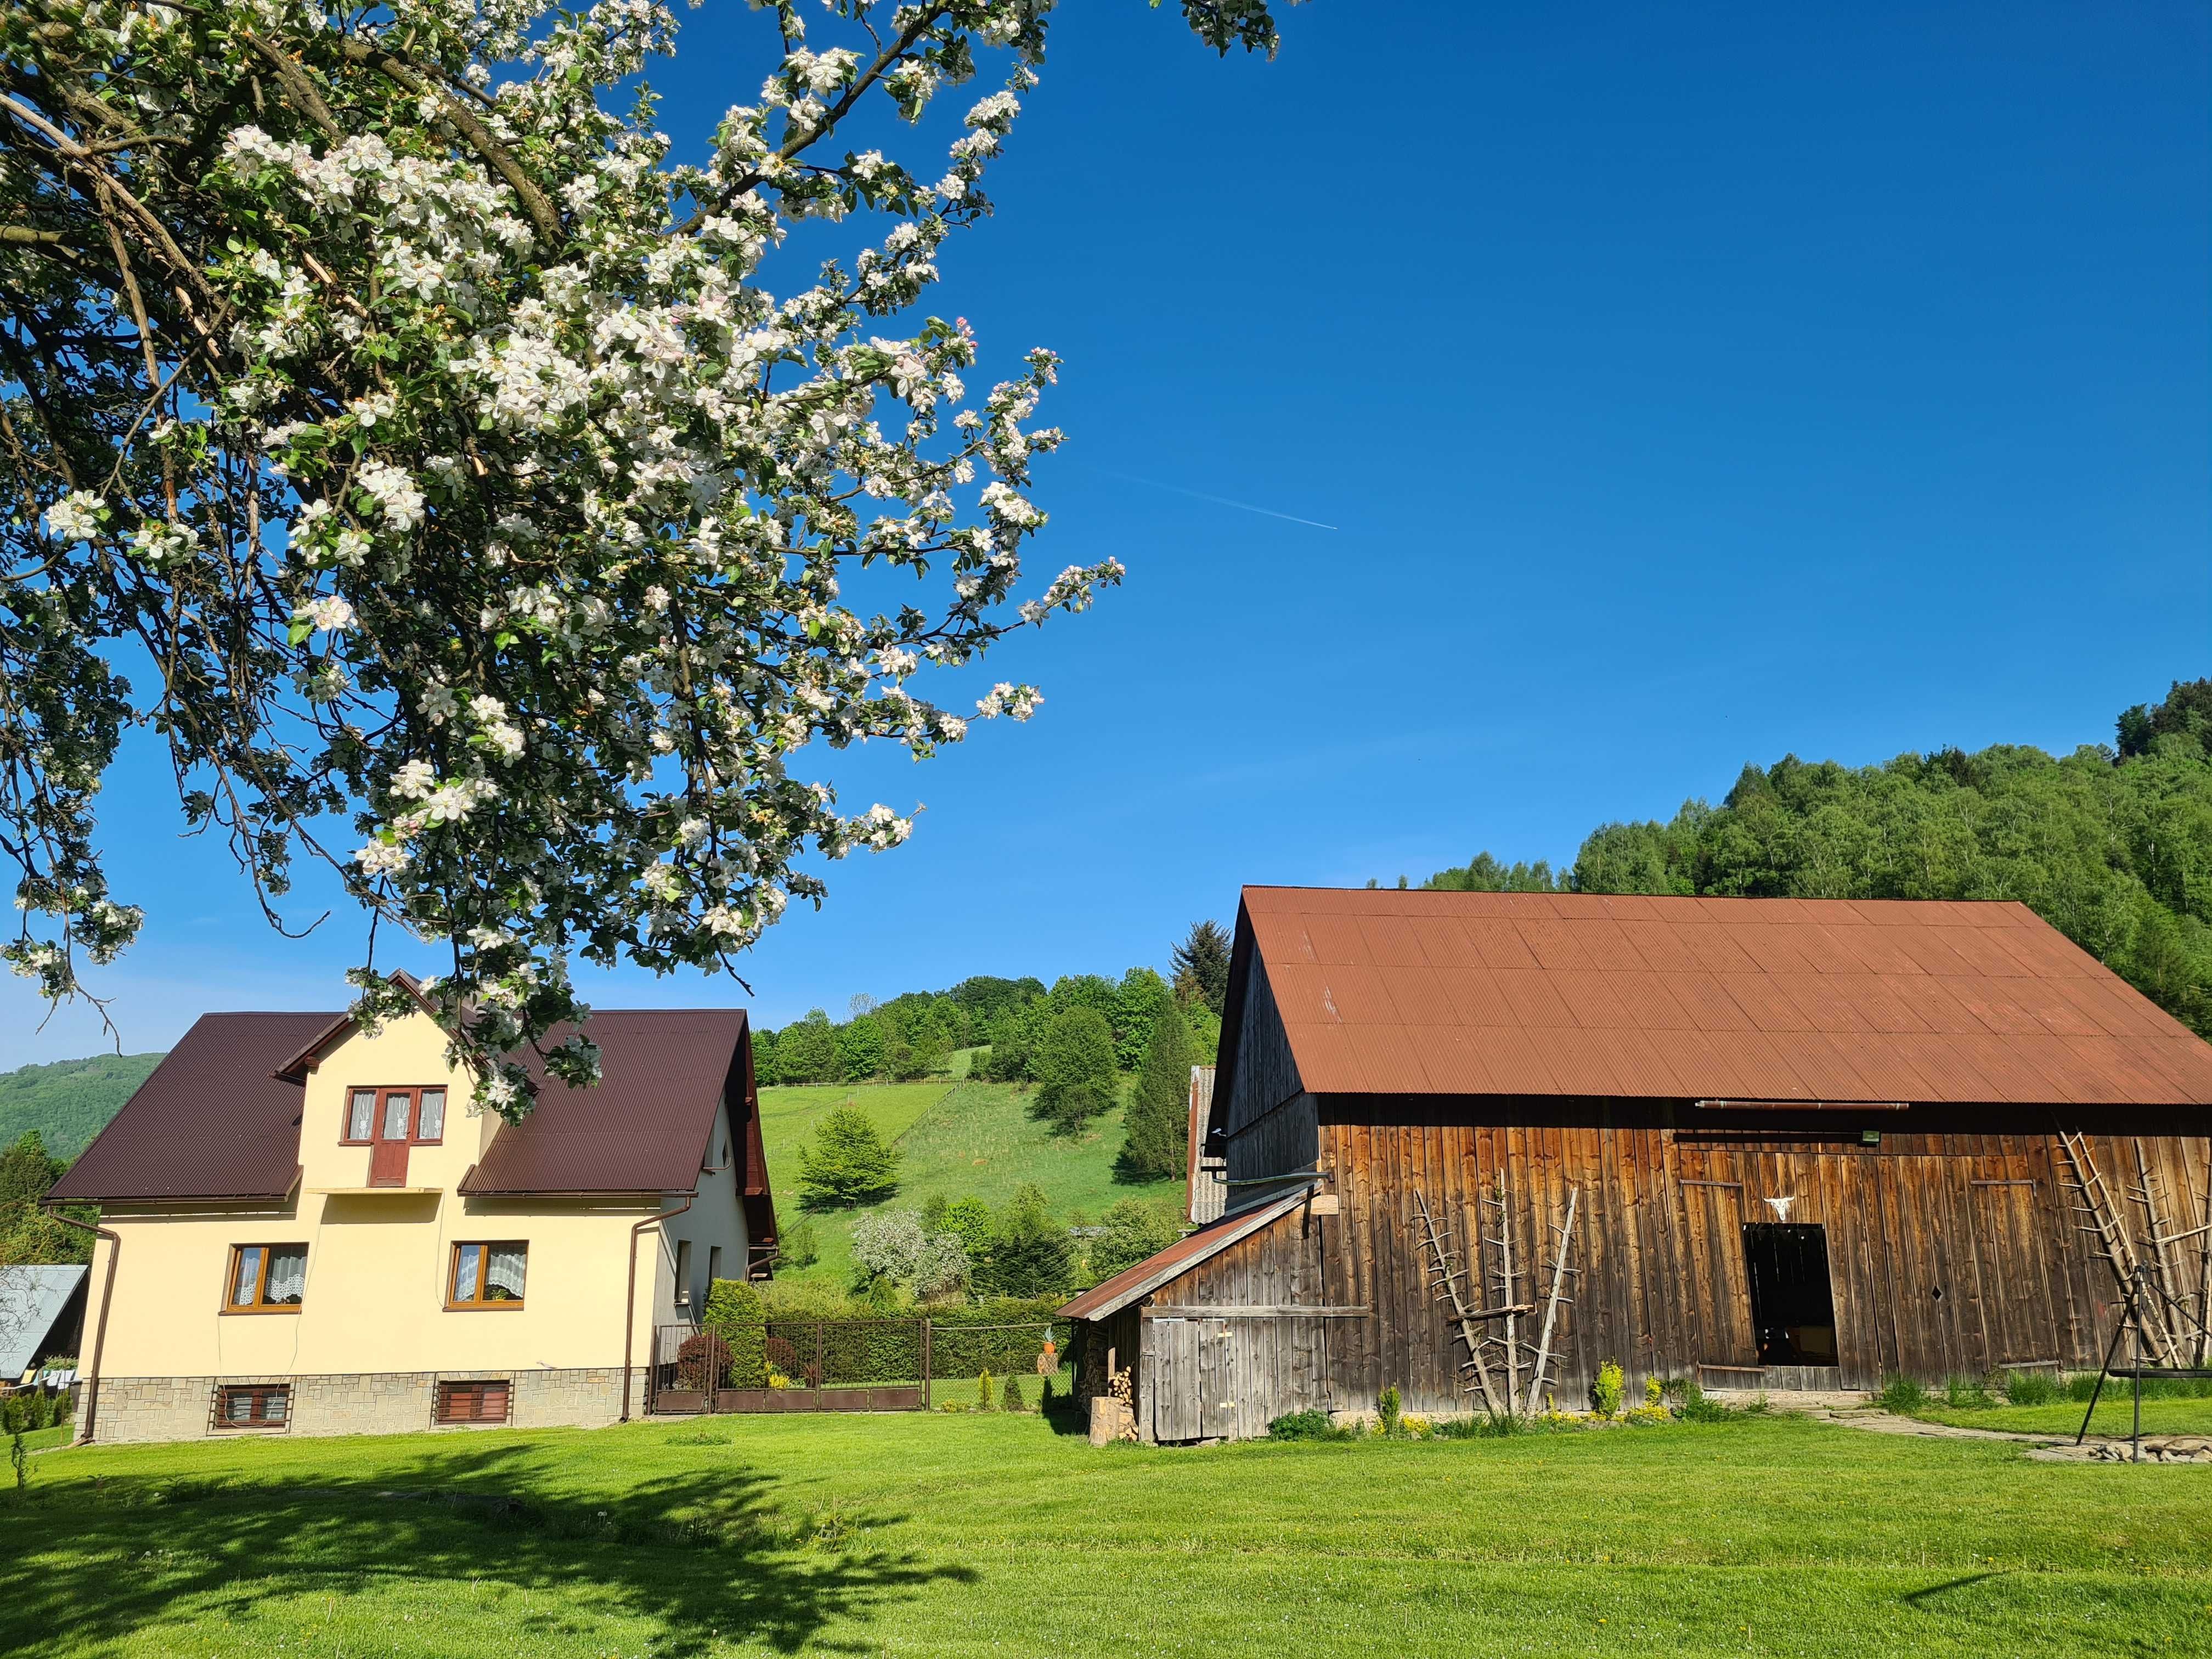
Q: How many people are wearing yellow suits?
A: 0